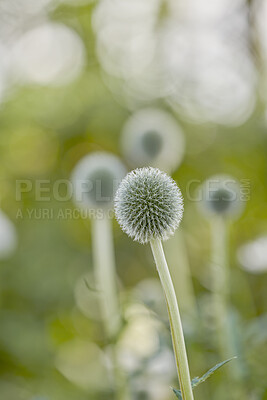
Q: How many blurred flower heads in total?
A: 3